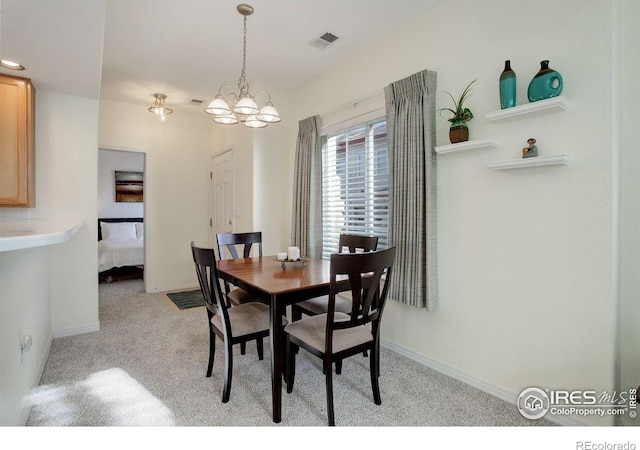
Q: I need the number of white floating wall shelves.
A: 3